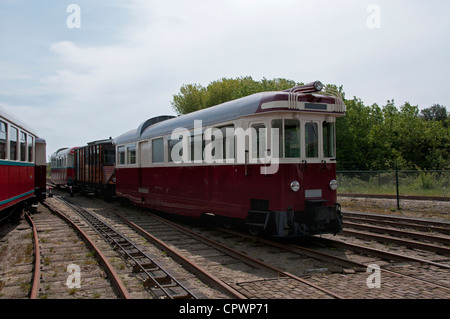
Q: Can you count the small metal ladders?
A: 1